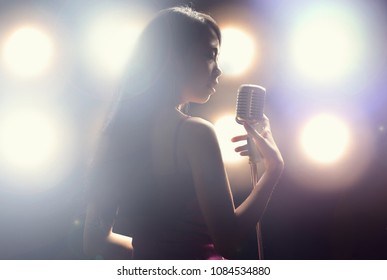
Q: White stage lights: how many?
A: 7